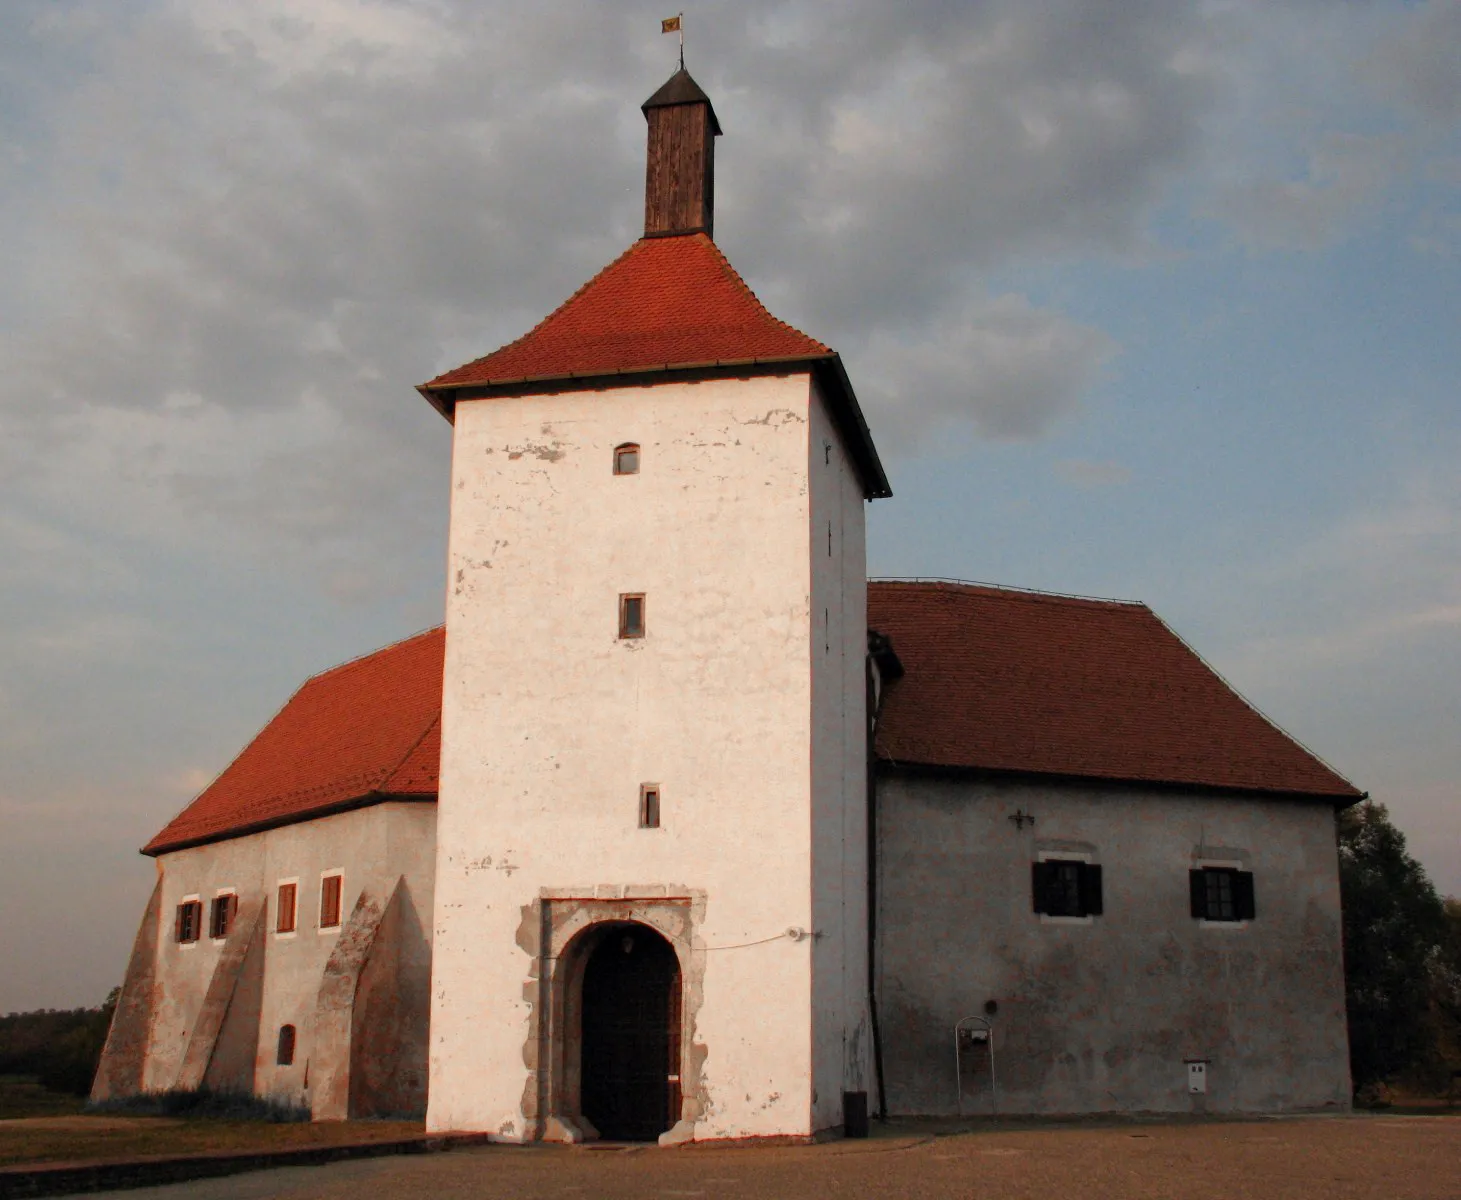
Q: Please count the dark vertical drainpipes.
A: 1